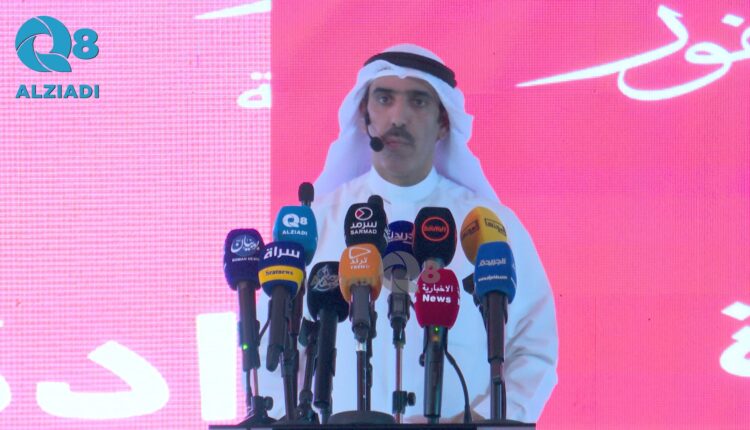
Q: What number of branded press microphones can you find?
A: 11